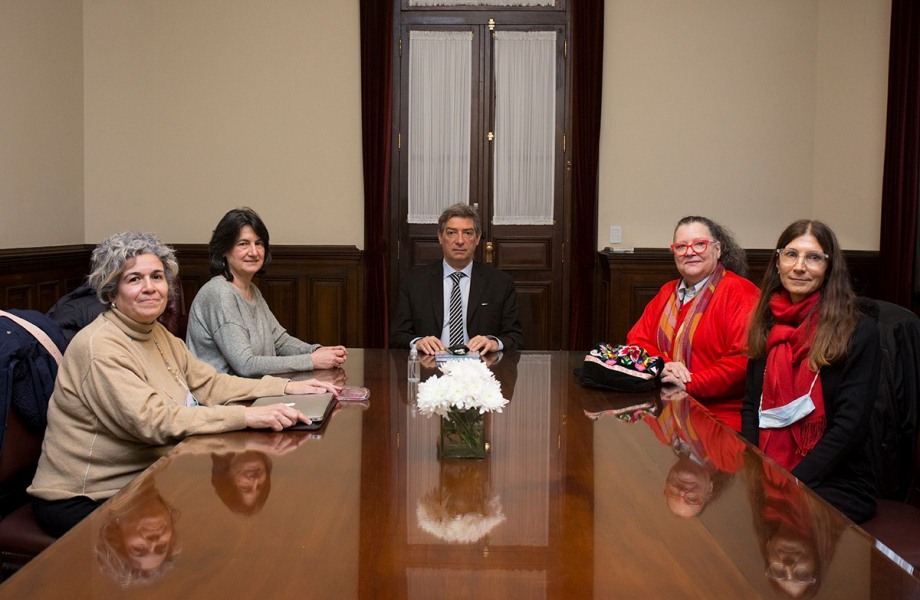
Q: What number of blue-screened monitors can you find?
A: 0